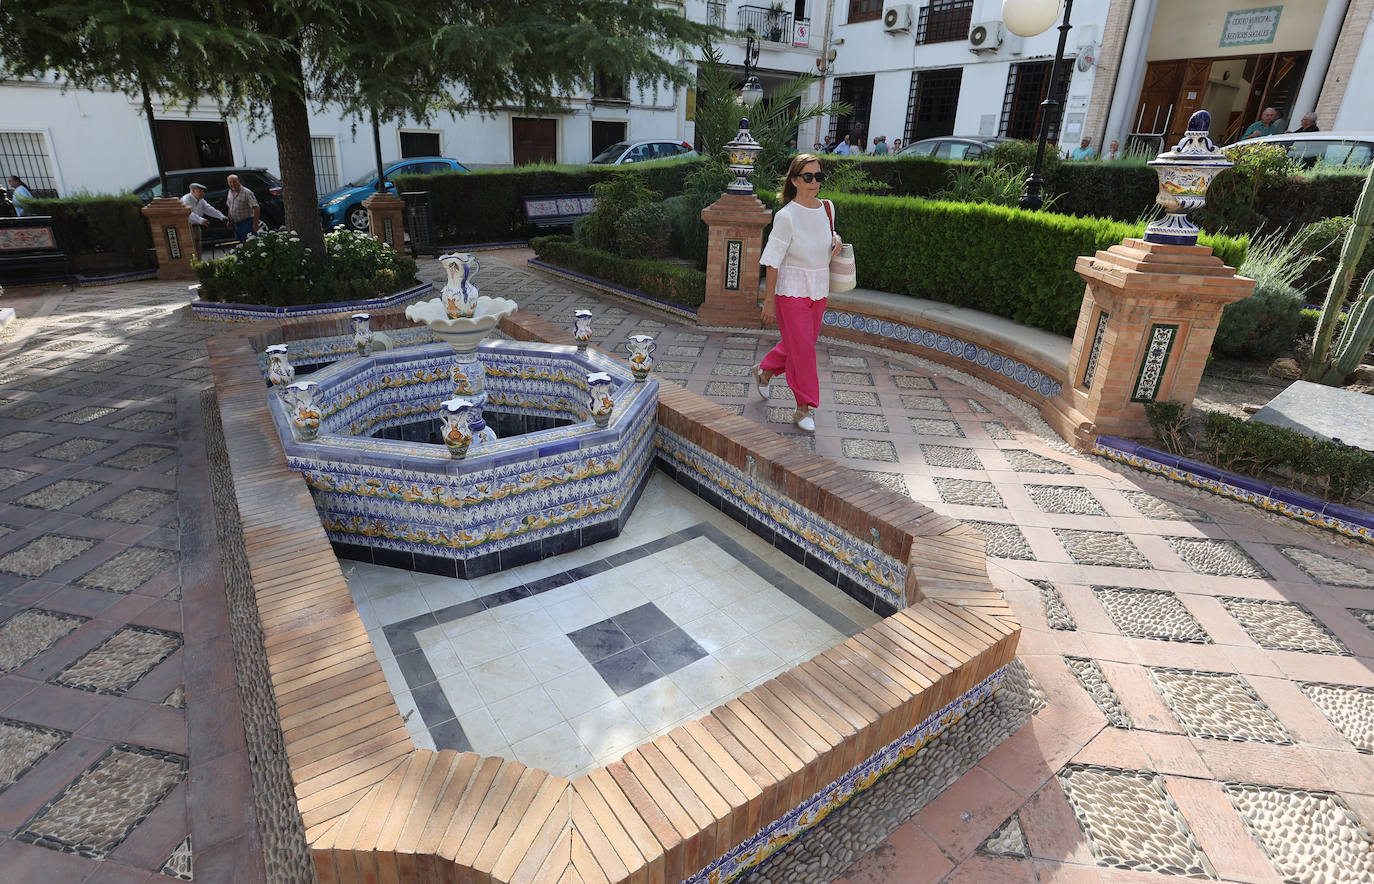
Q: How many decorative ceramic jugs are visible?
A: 8